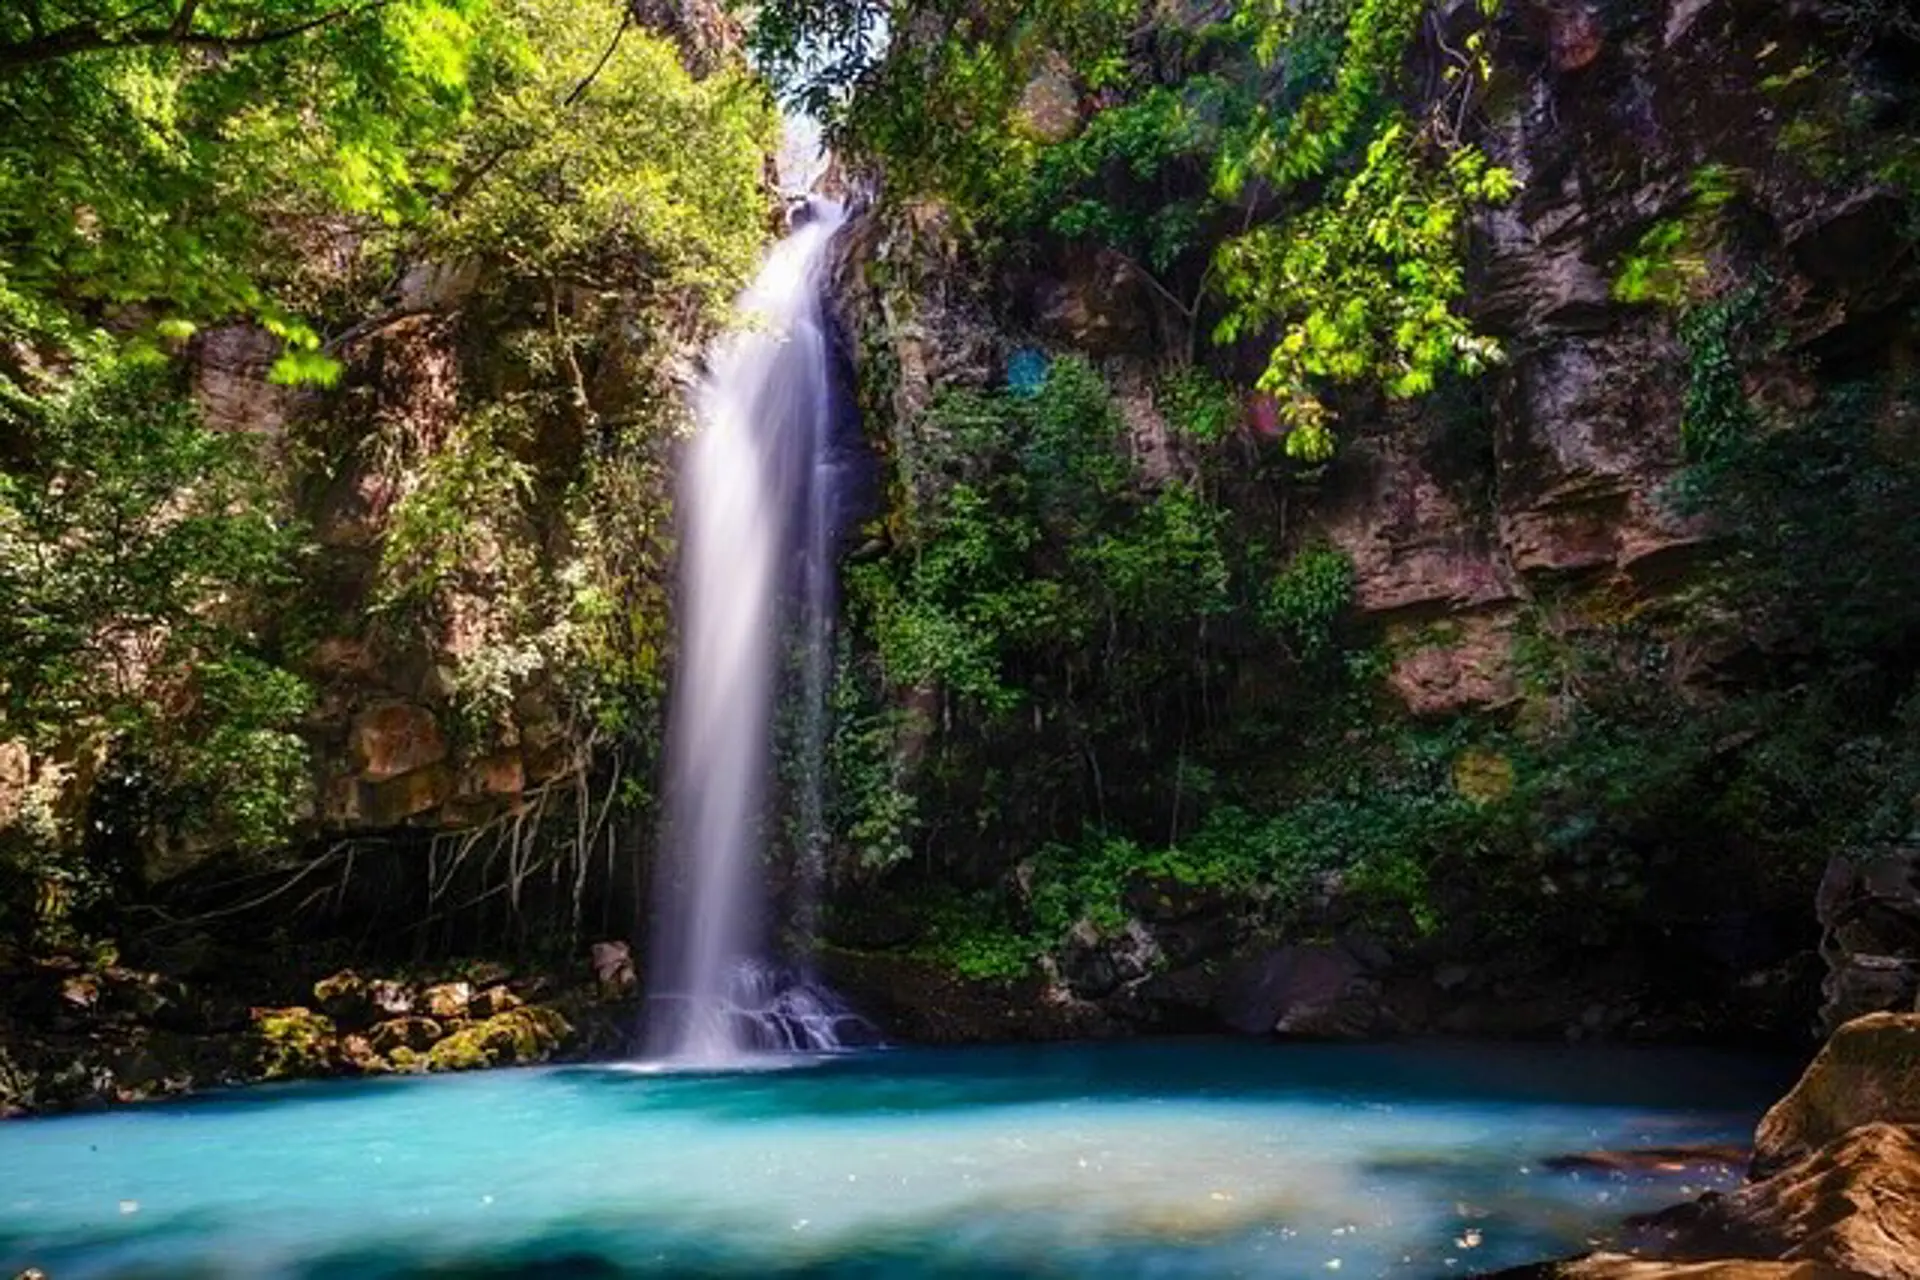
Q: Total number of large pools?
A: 1